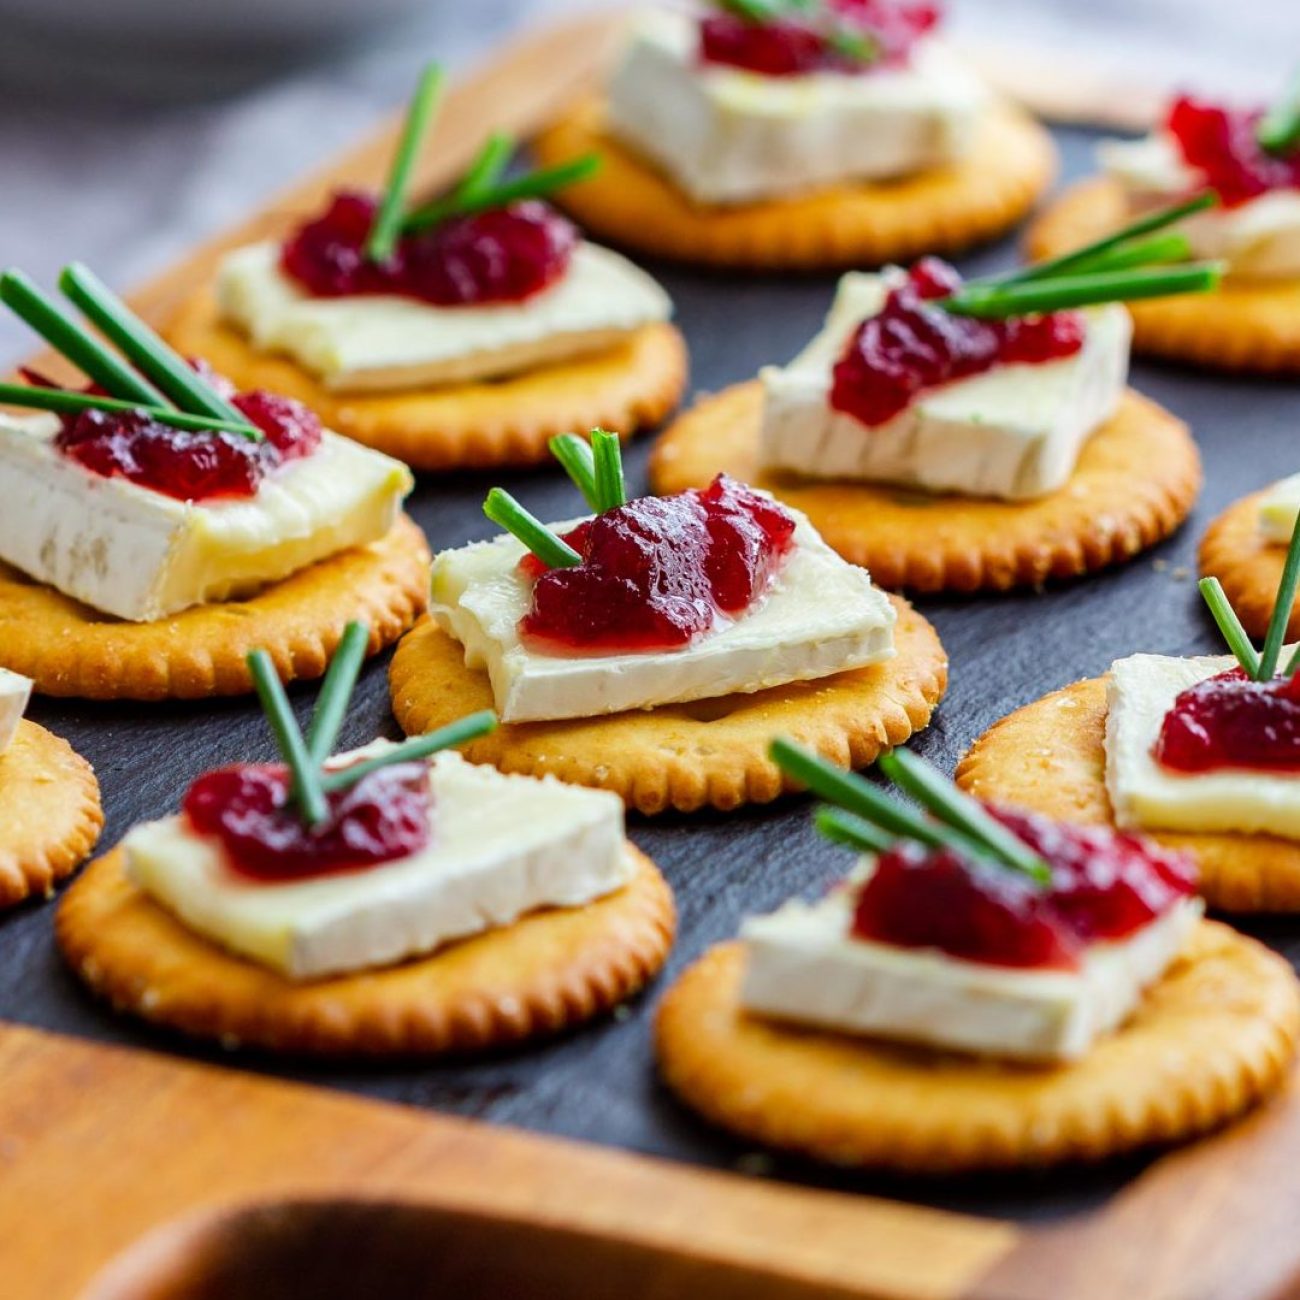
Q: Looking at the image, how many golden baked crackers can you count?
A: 11